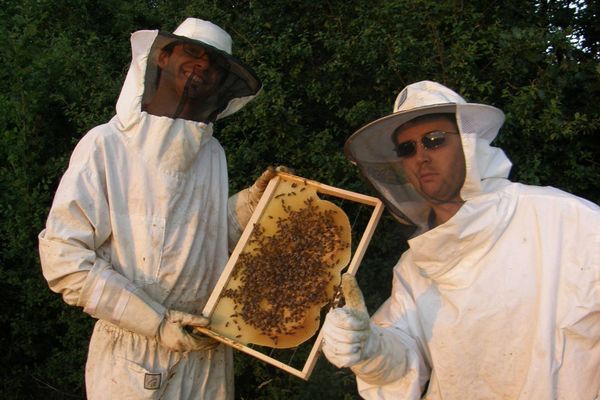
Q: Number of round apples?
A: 0